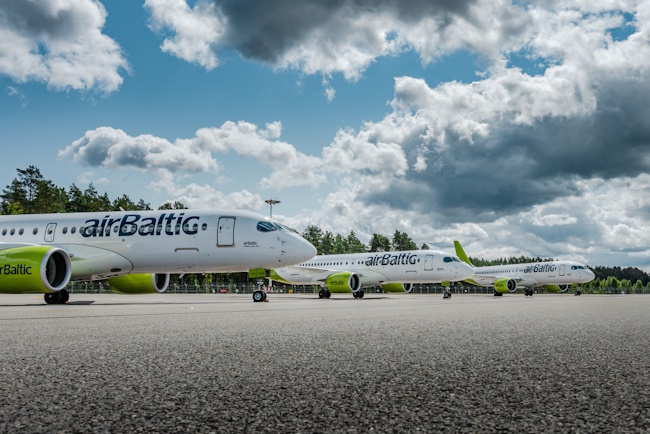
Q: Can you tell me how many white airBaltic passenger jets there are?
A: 3